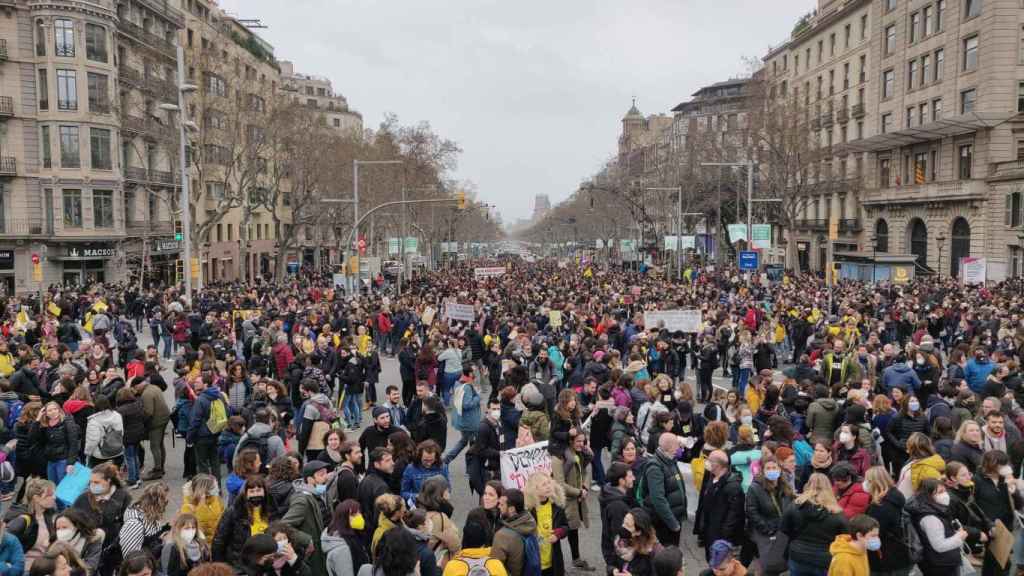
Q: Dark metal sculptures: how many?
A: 0